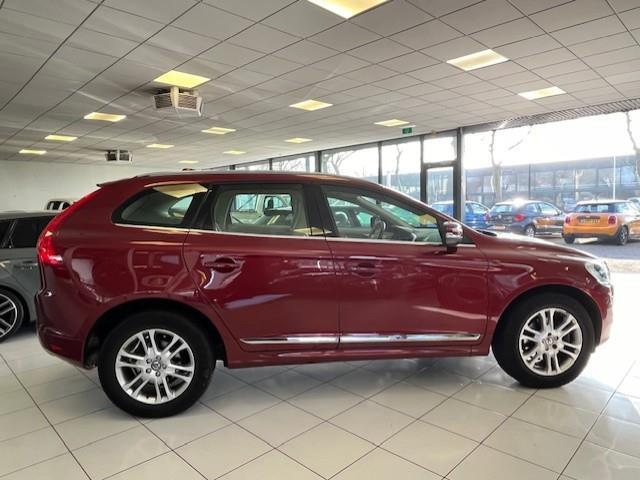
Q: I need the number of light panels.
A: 14